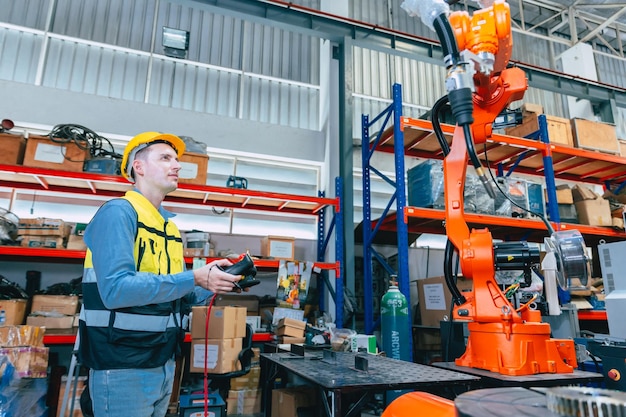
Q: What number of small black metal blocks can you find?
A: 3